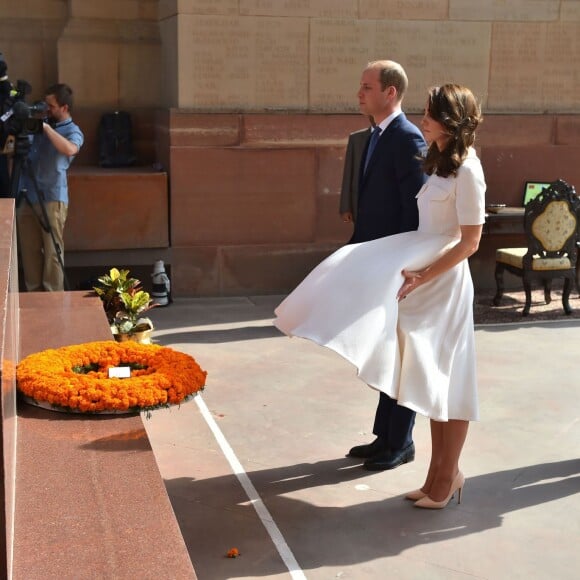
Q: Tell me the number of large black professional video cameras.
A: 1